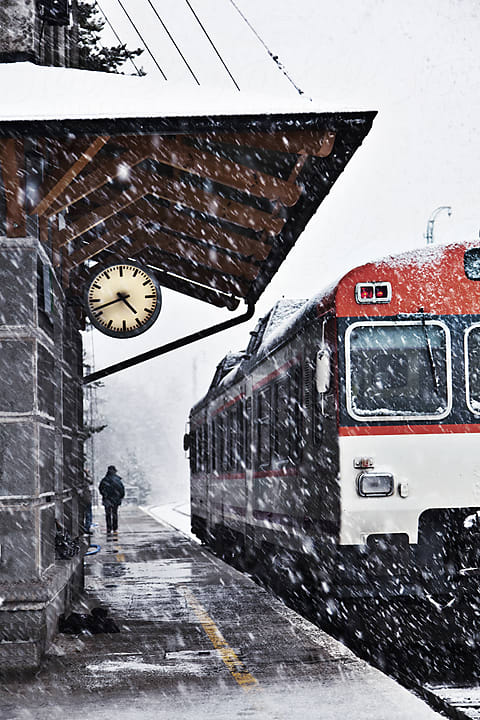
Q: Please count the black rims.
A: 1